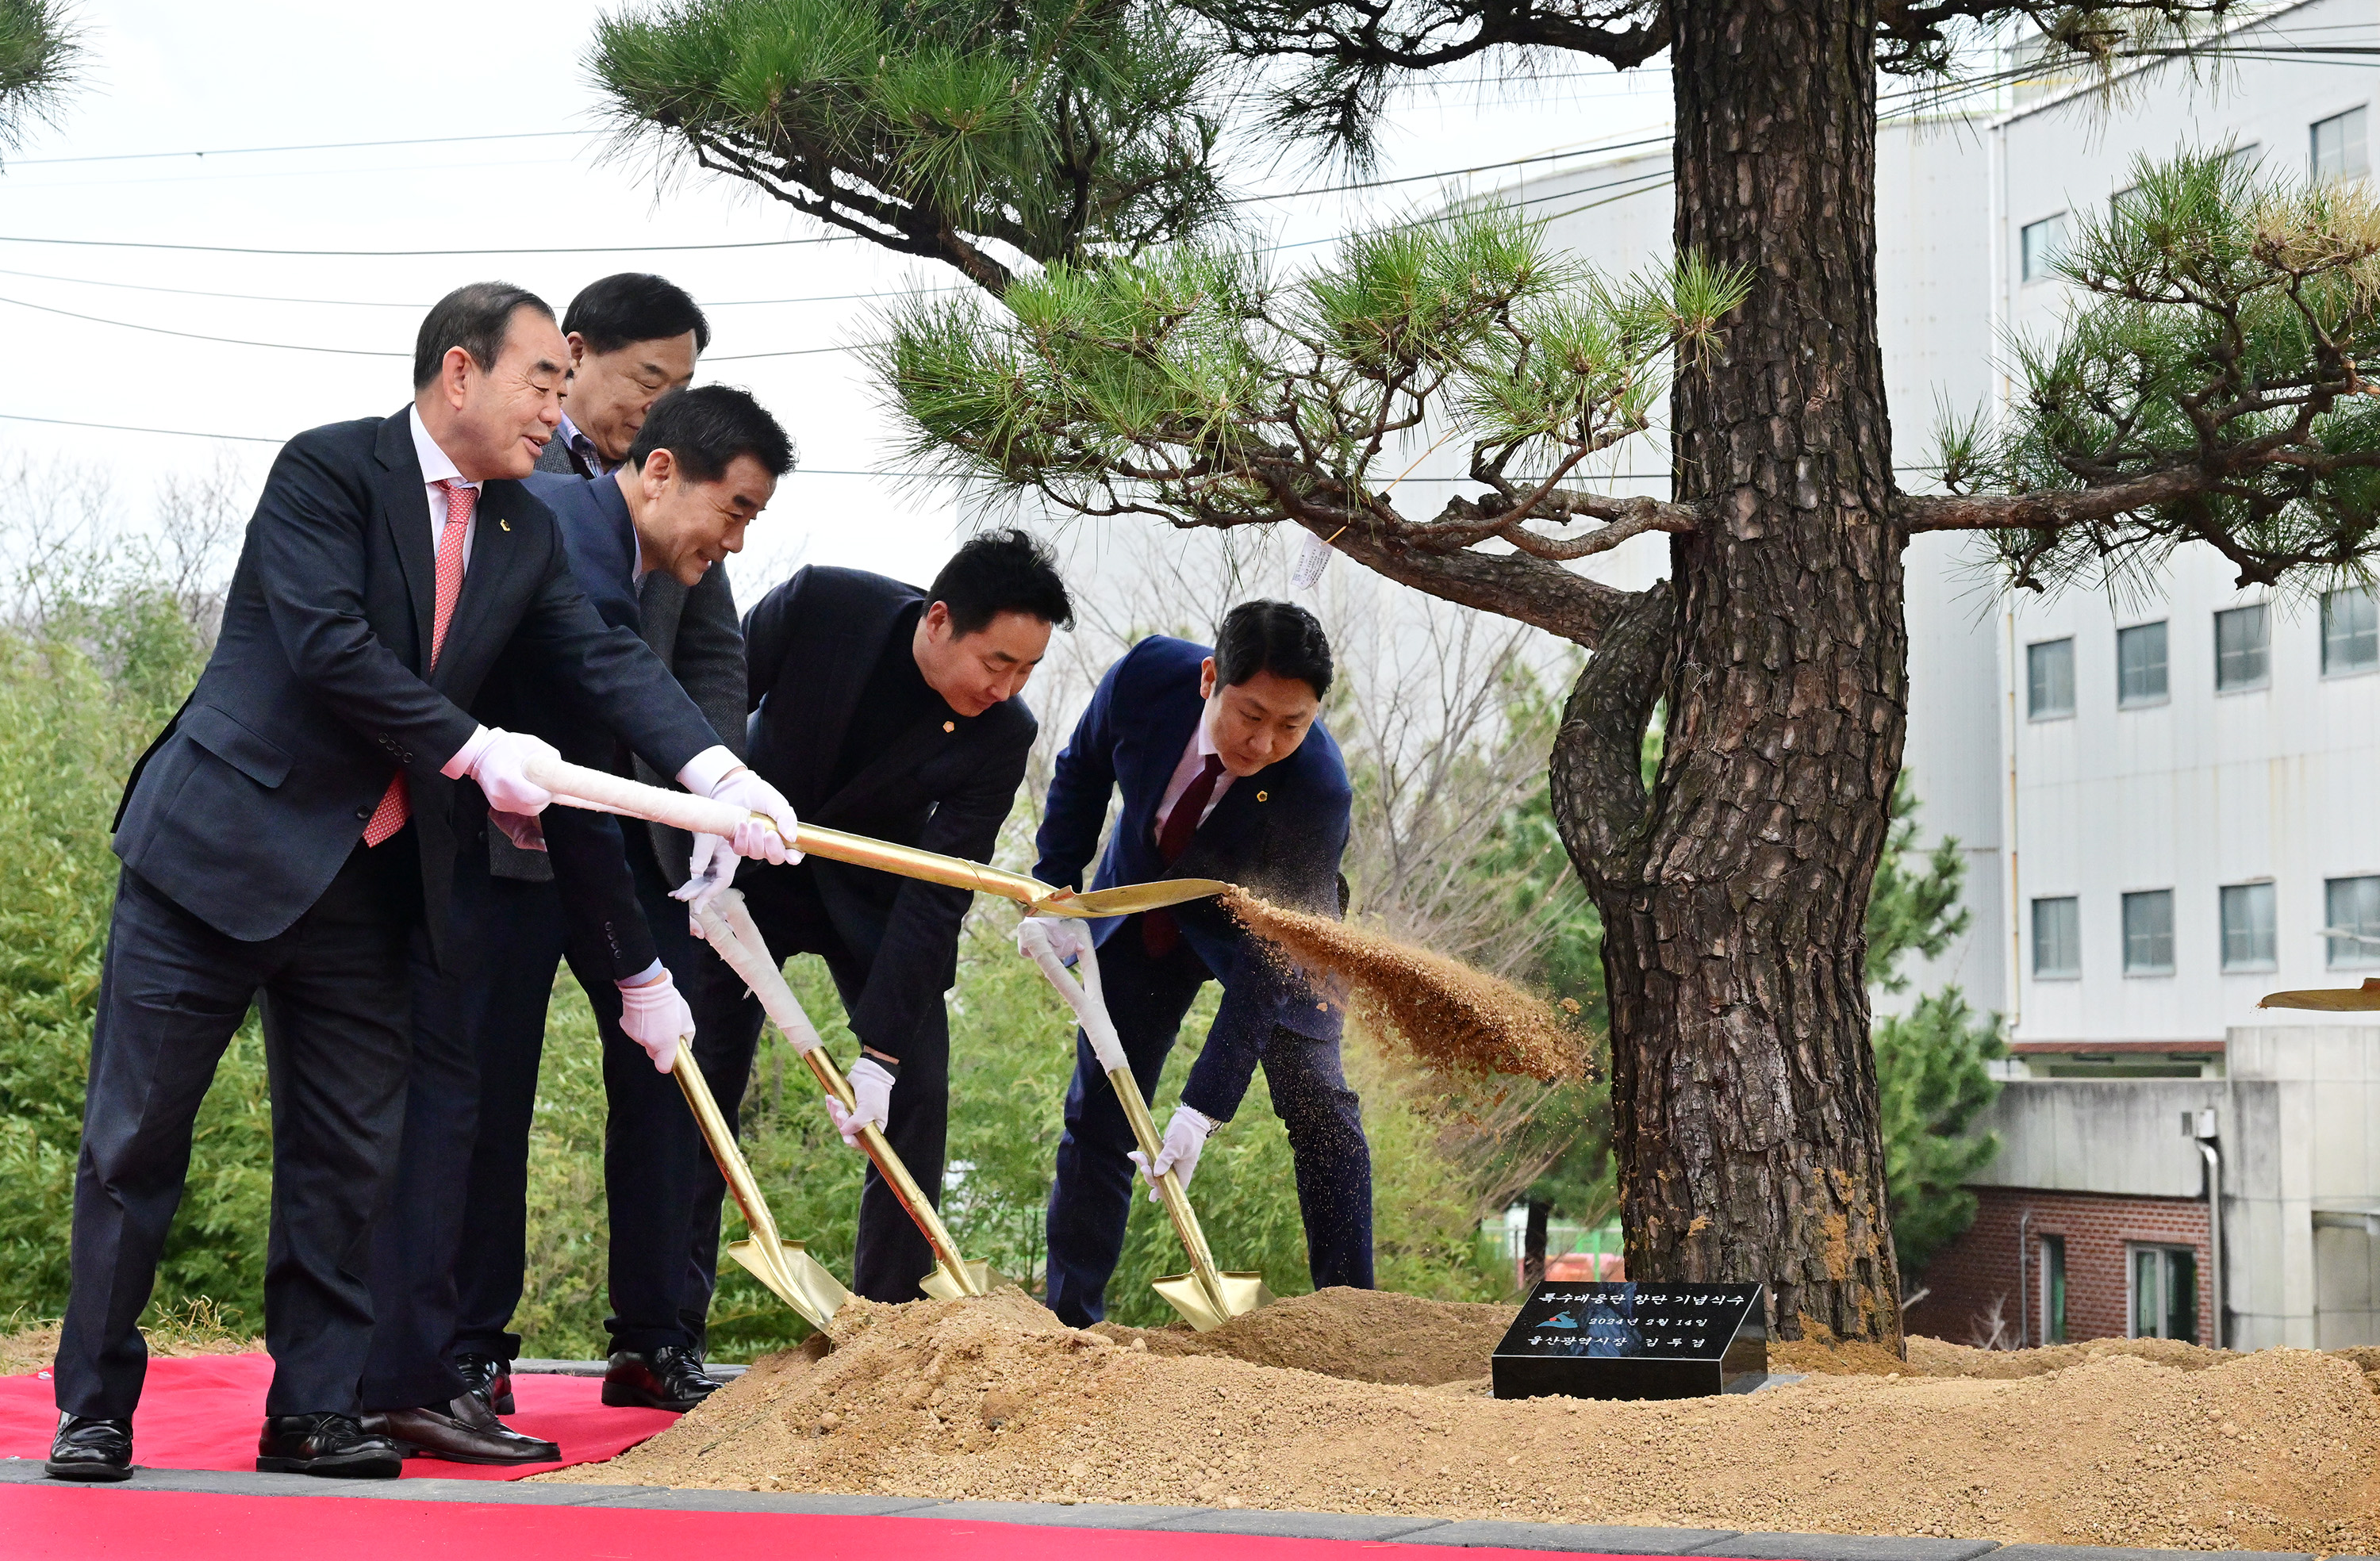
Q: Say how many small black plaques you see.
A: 1